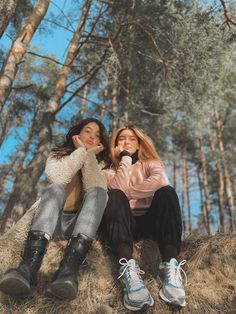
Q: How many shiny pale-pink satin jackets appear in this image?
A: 1